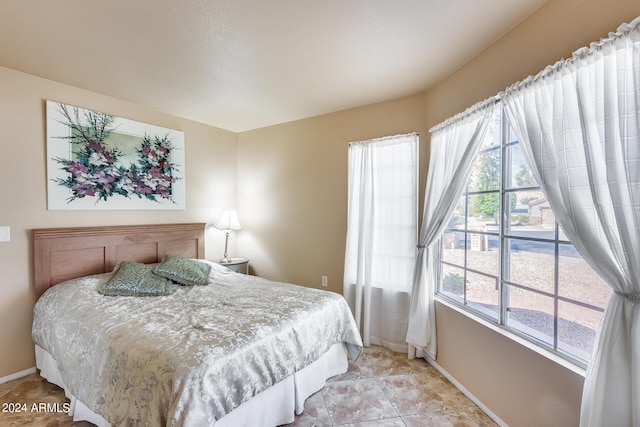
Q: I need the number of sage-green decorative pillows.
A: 2